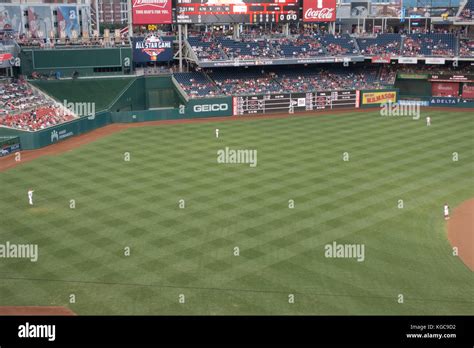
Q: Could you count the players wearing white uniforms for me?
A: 4